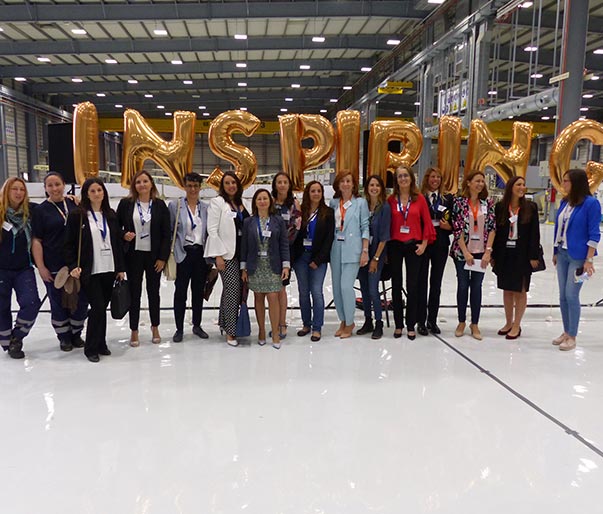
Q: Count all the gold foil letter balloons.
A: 9